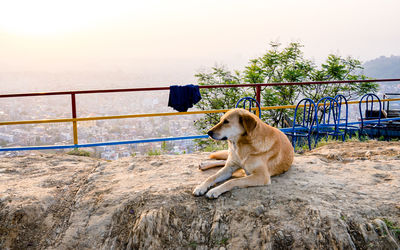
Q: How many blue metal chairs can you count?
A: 5